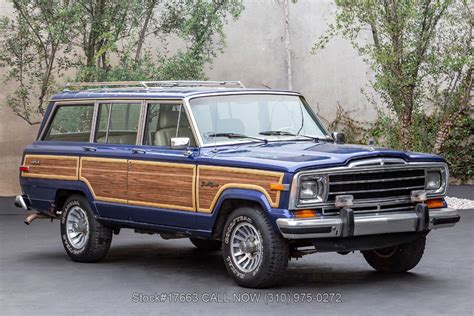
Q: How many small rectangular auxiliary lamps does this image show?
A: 2